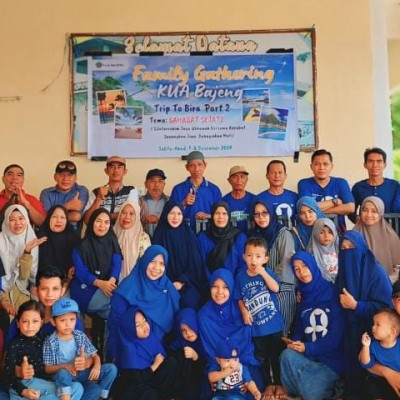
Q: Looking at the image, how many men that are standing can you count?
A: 9